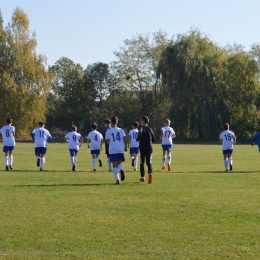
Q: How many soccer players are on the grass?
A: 11